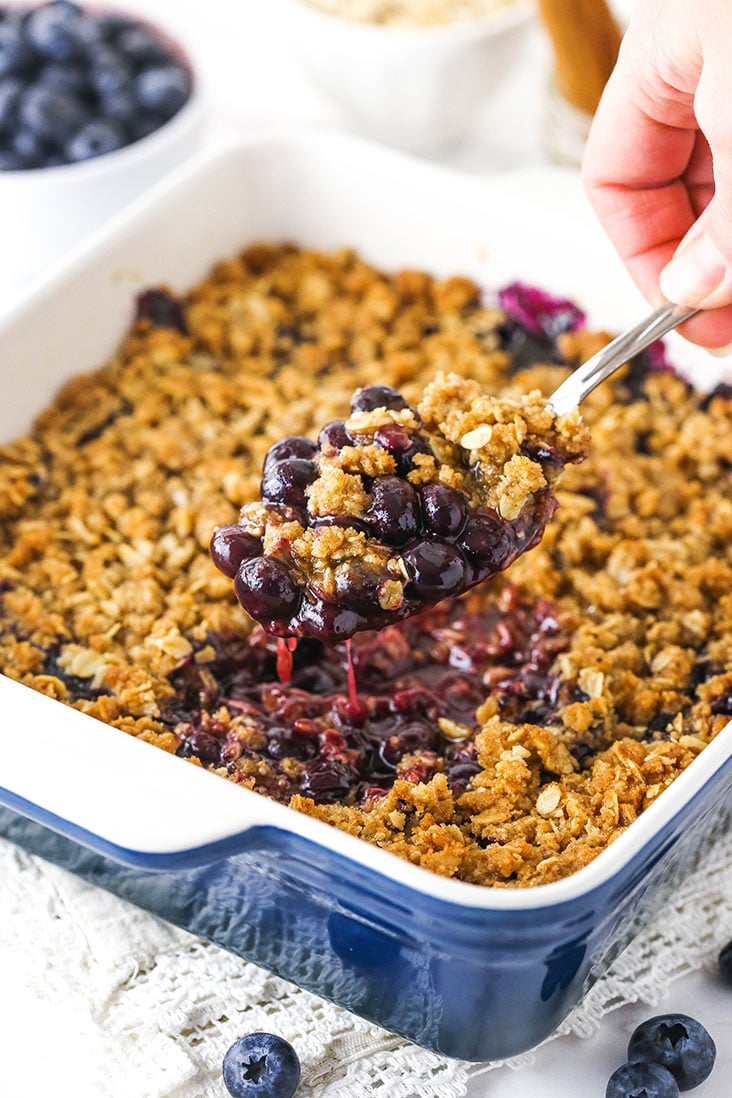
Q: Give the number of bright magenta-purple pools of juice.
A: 2